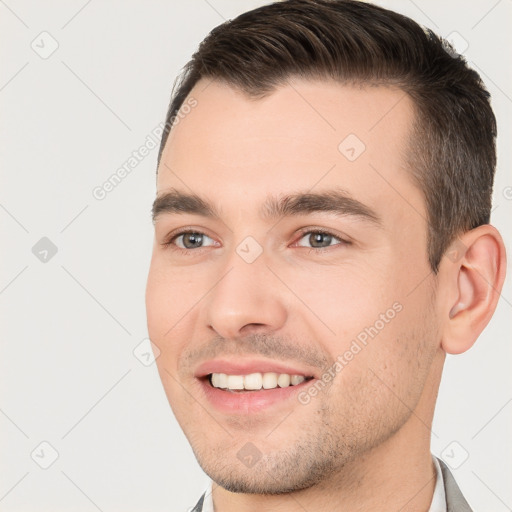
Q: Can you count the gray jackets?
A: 1